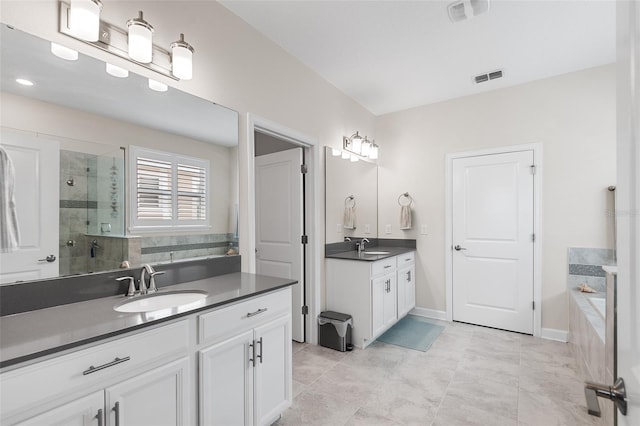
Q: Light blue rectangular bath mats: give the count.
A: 1